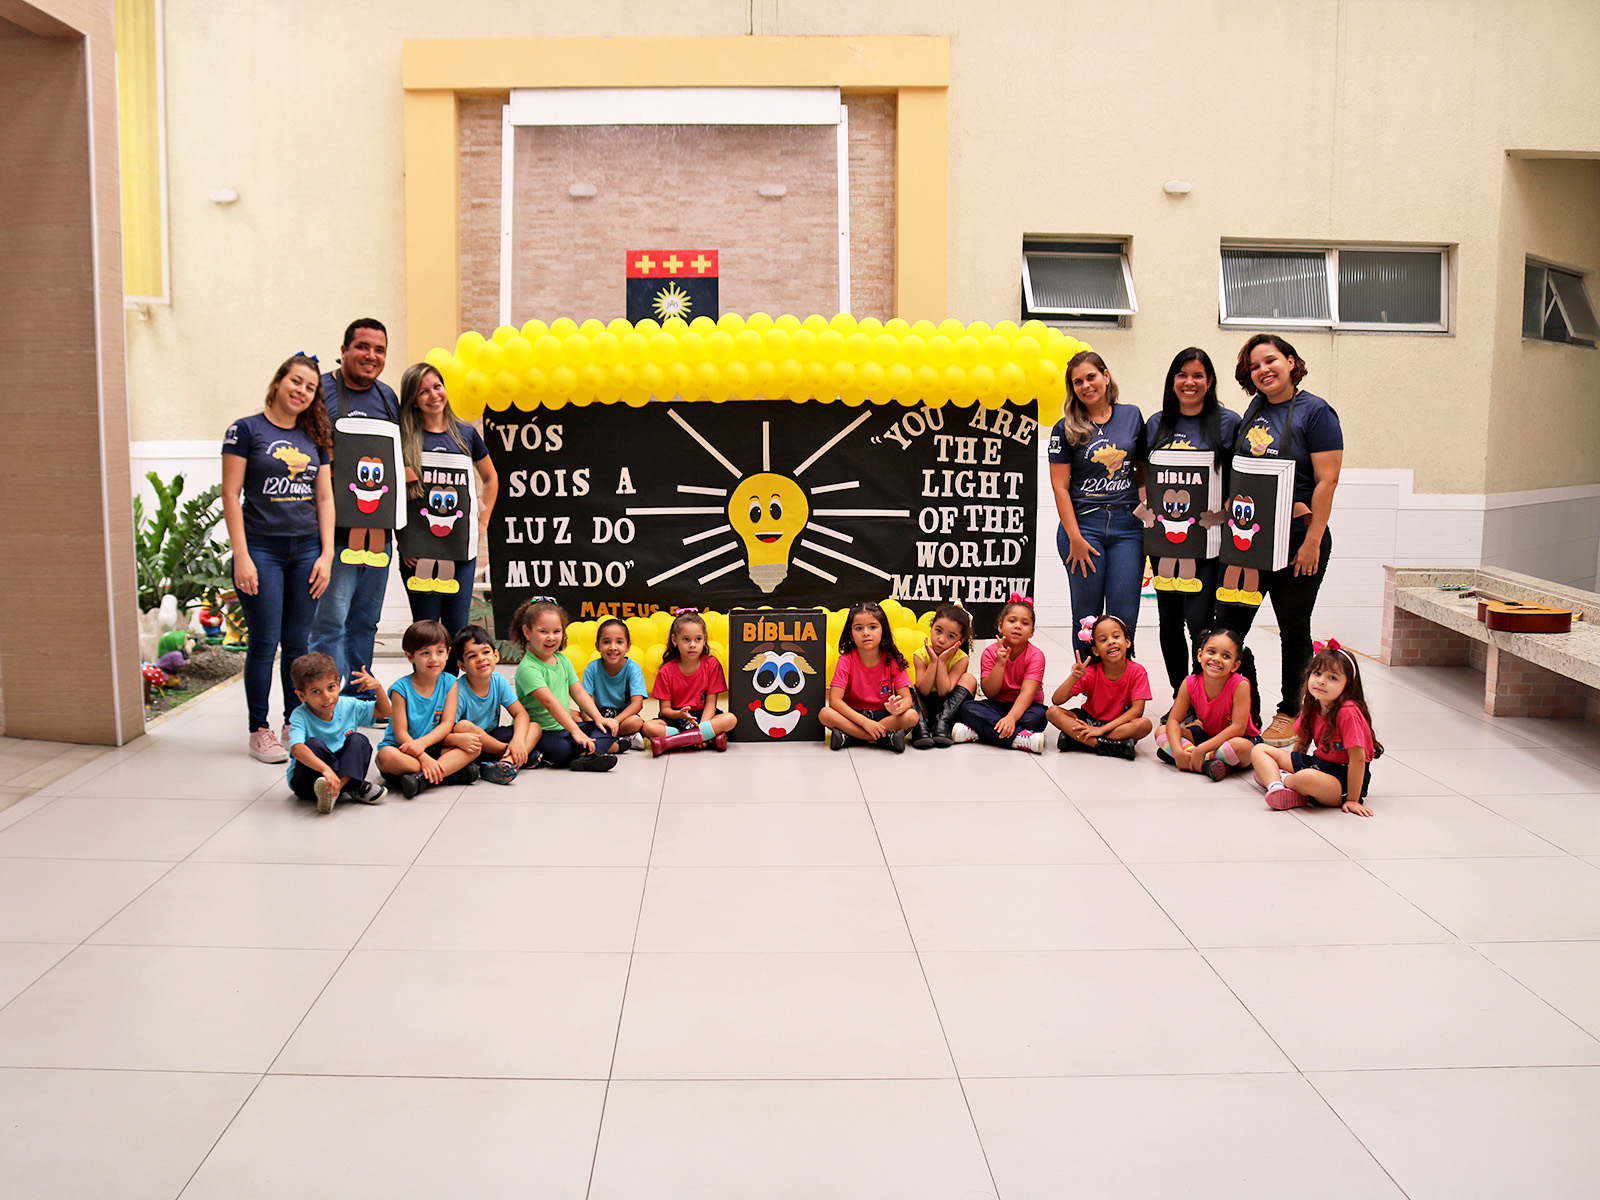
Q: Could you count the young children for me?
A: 12